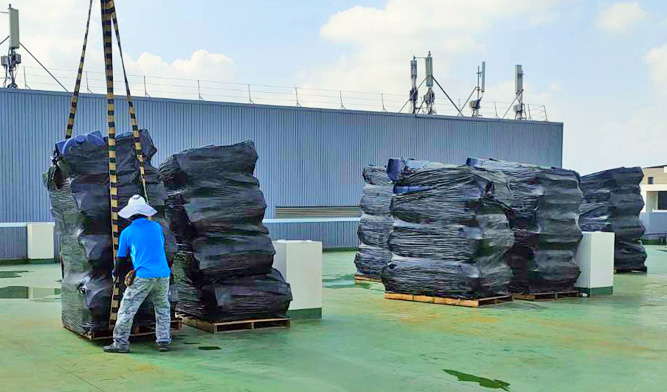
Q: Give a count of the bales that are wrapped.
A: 6